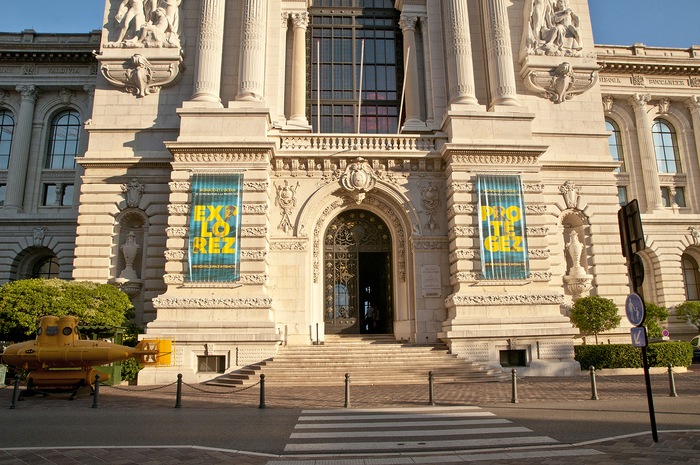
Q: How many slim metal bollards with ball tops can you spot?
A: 9